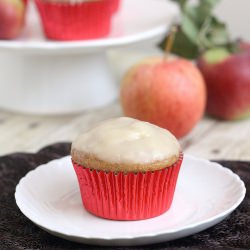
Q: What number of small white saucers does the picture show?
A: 1